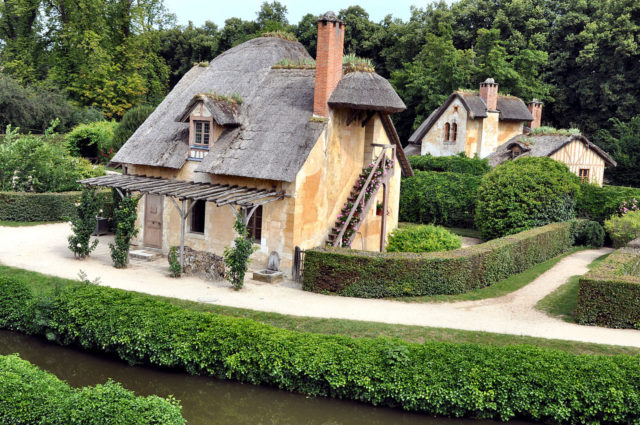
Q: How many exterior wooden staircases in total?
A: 1